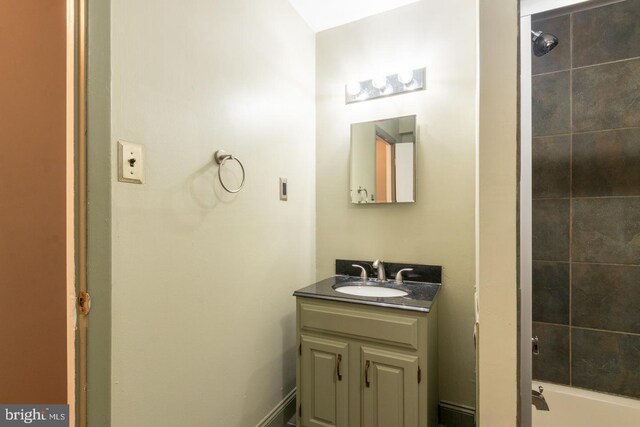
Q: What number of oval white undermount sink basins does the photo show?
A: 1